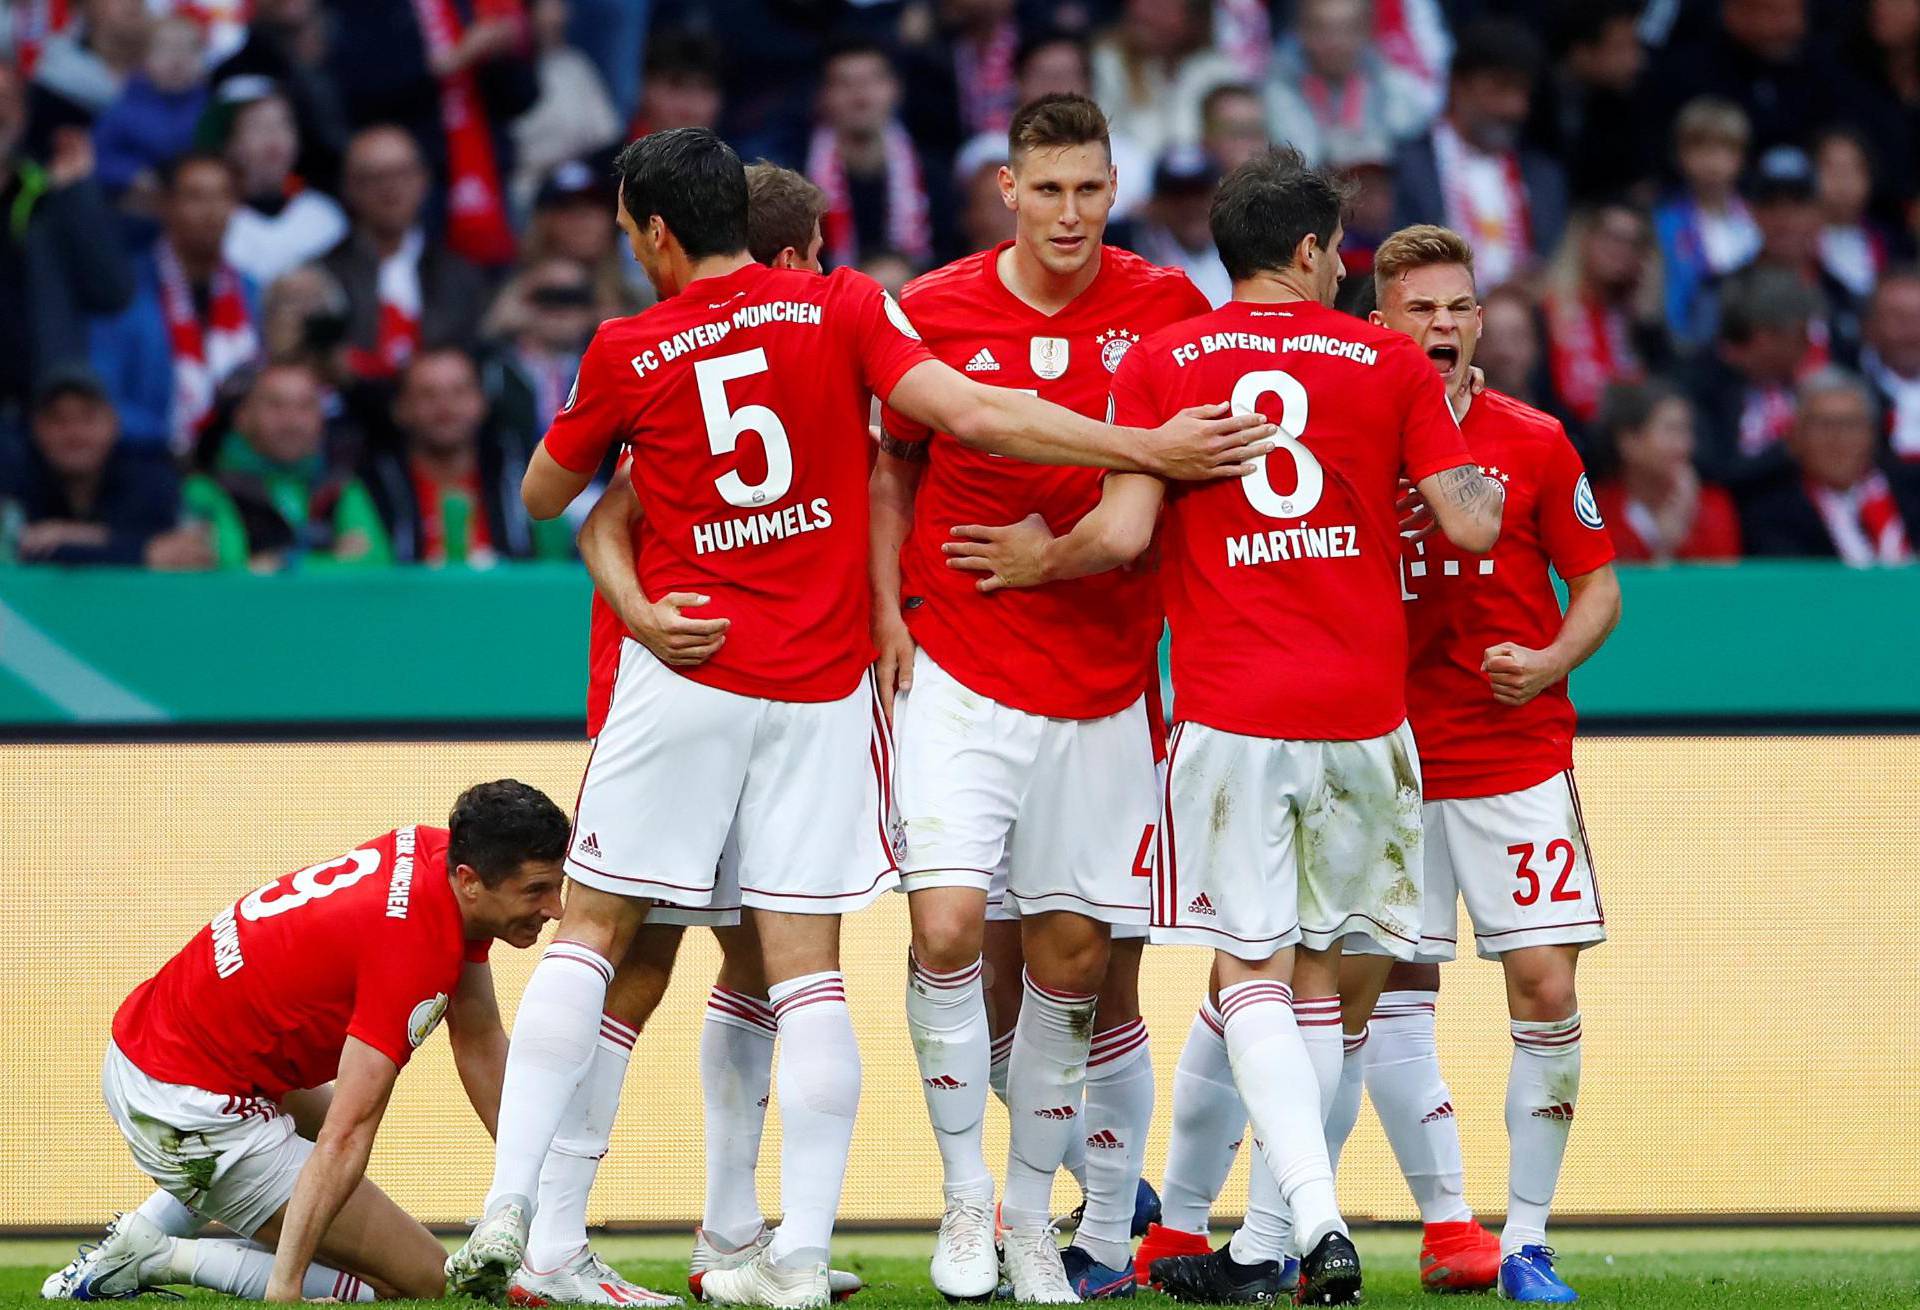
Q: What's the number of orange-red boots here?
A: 2